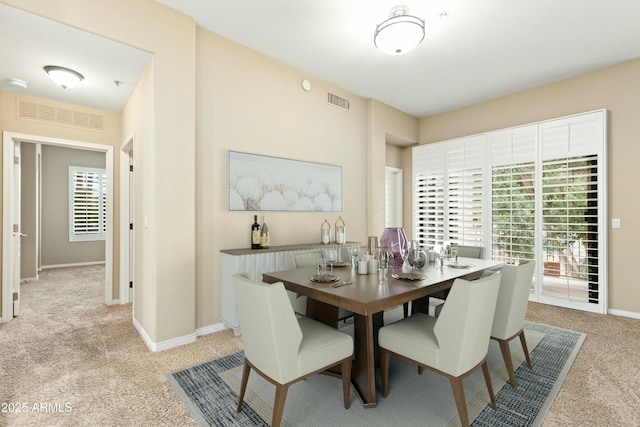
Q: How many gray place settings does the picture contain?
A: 4